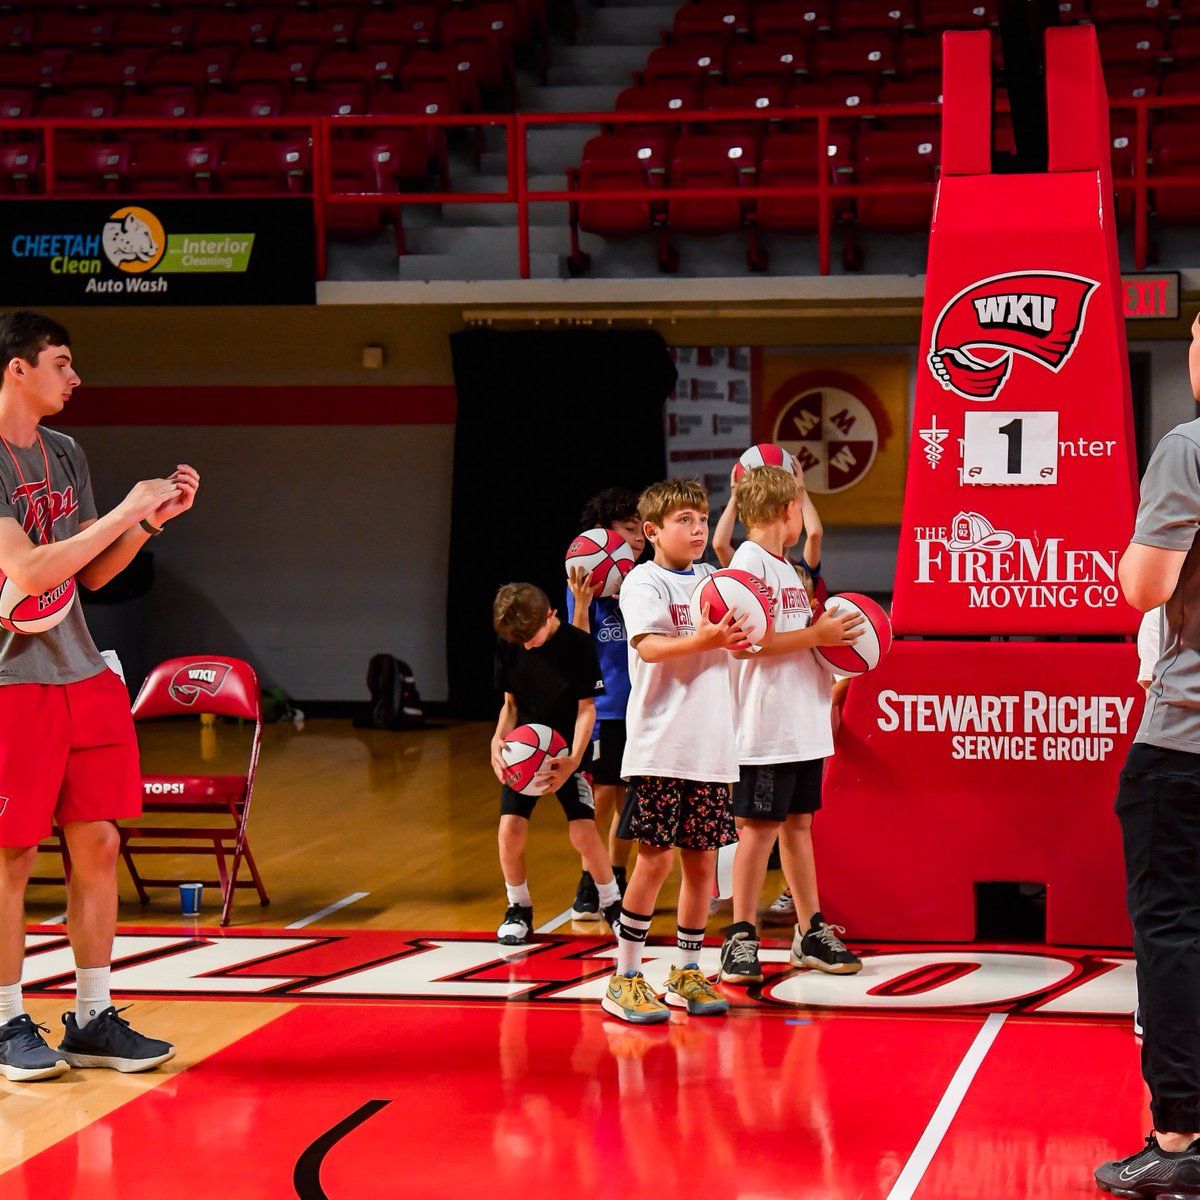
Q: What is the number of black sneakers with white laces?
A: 2